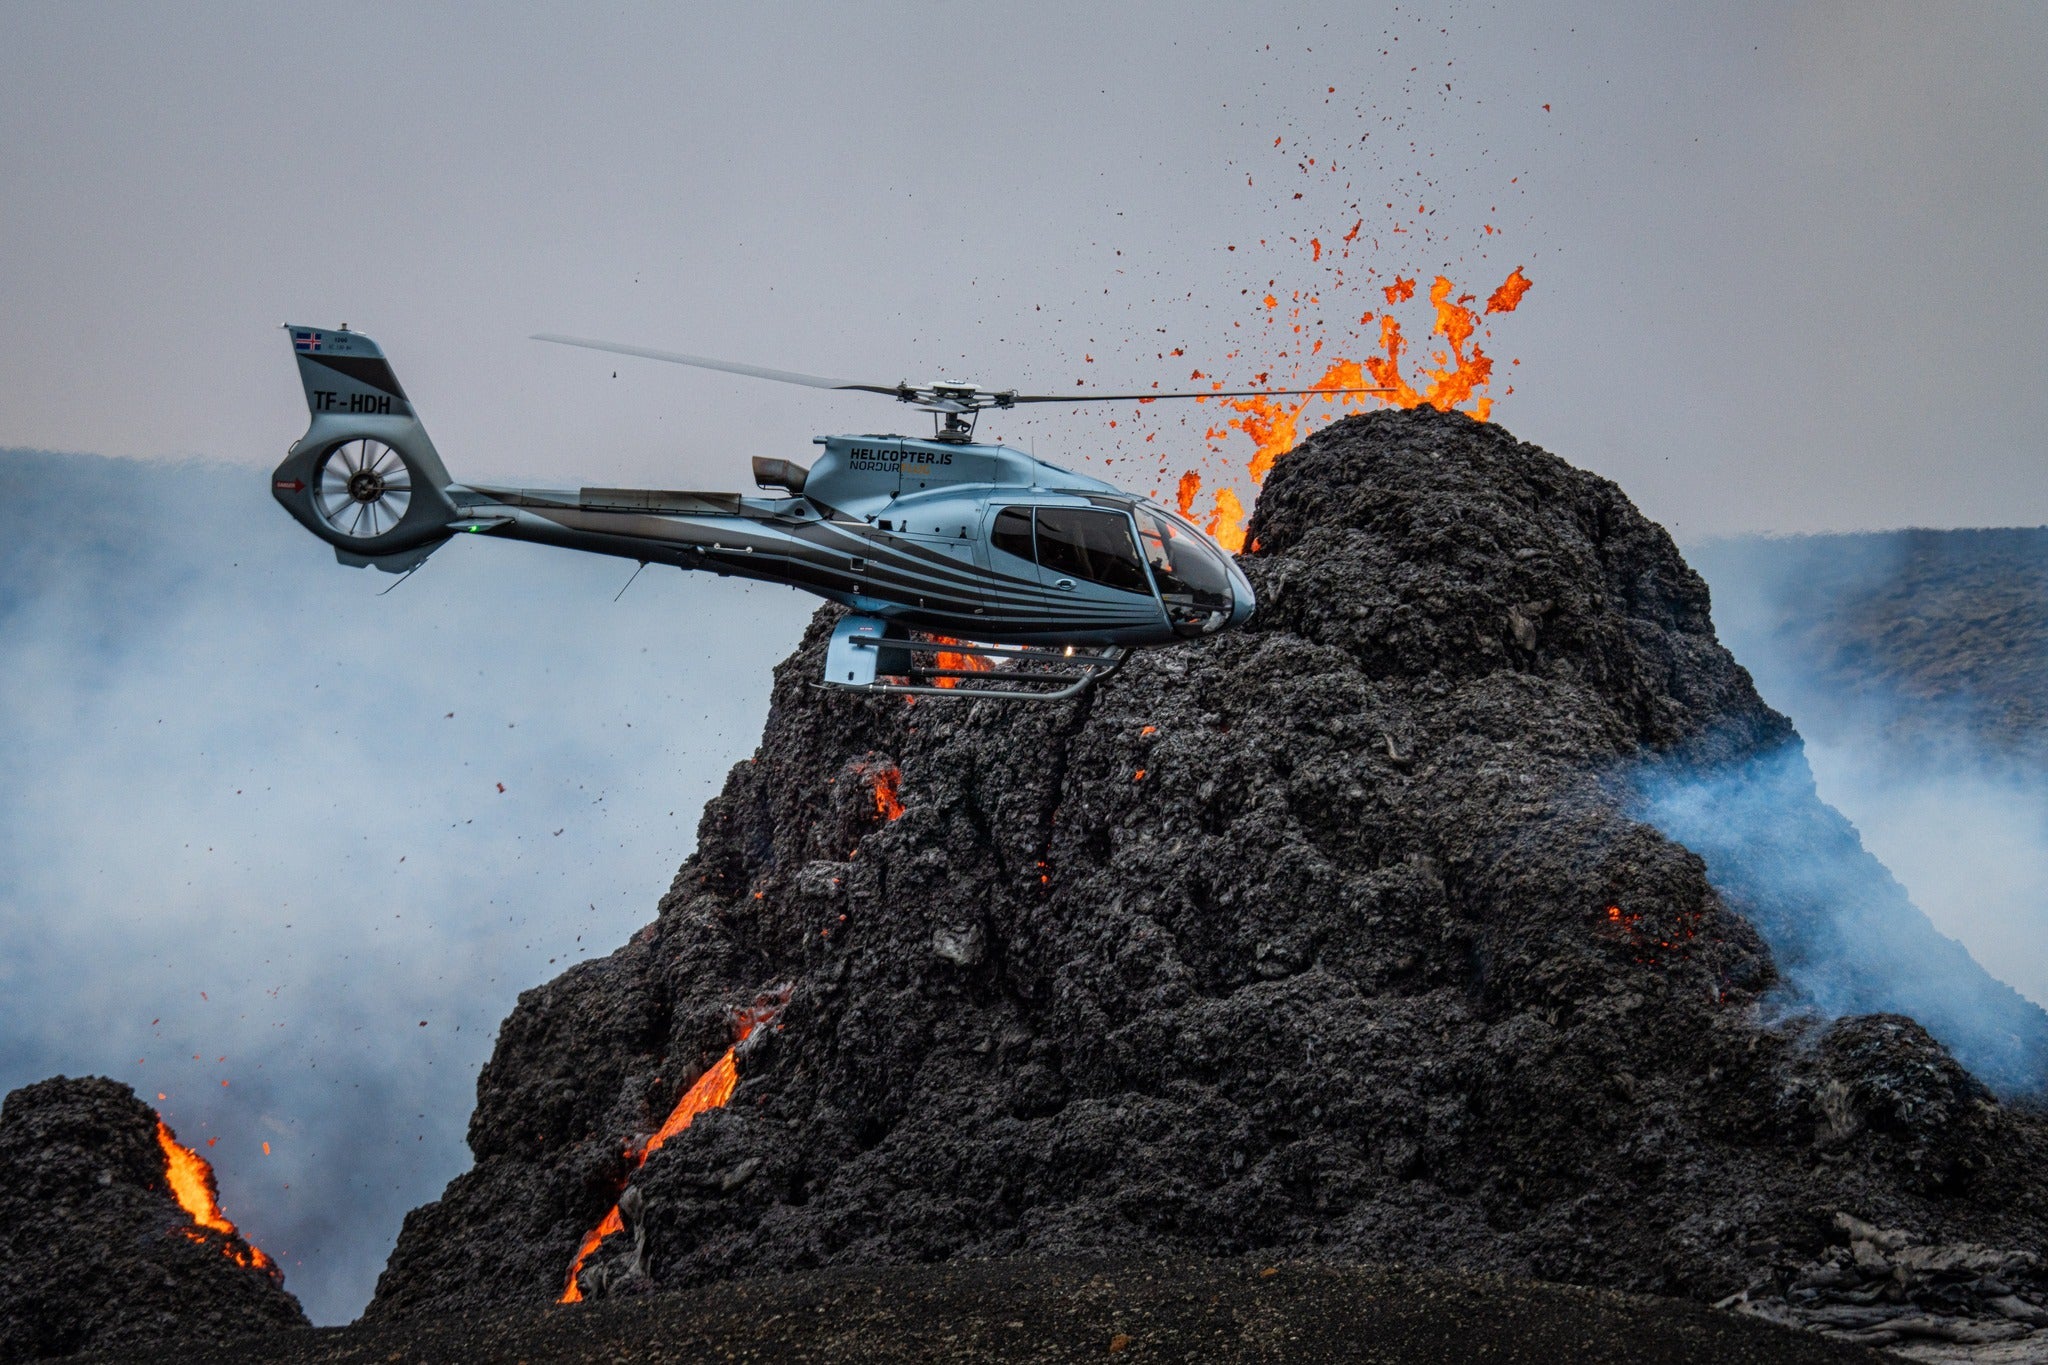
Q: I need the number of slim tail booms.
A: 1